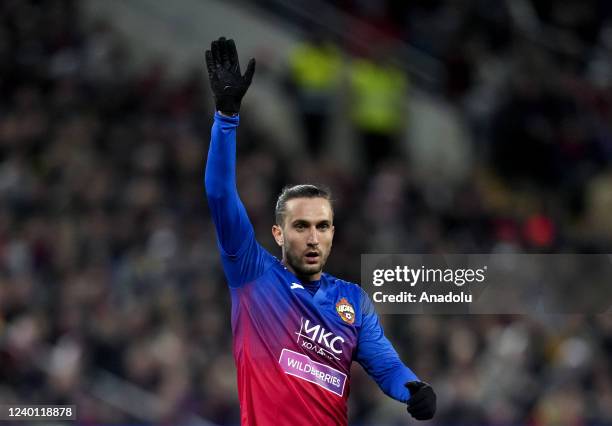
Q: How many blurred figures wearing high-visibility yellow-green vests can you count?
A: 2